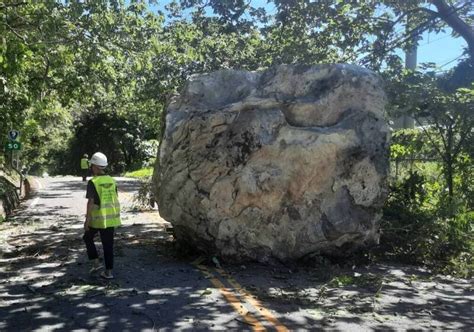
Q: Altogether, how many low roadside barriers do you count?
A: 1